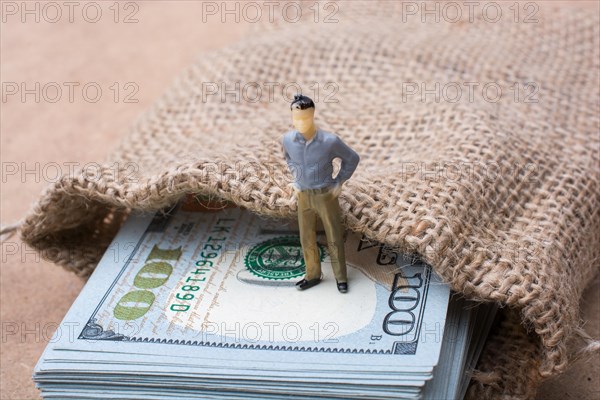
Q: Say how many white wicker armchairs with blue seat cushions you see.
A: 0